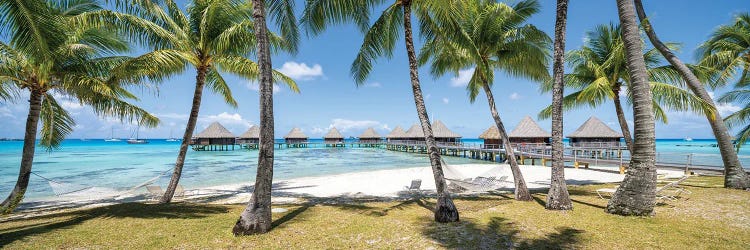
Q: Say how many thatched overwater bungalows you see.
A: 11